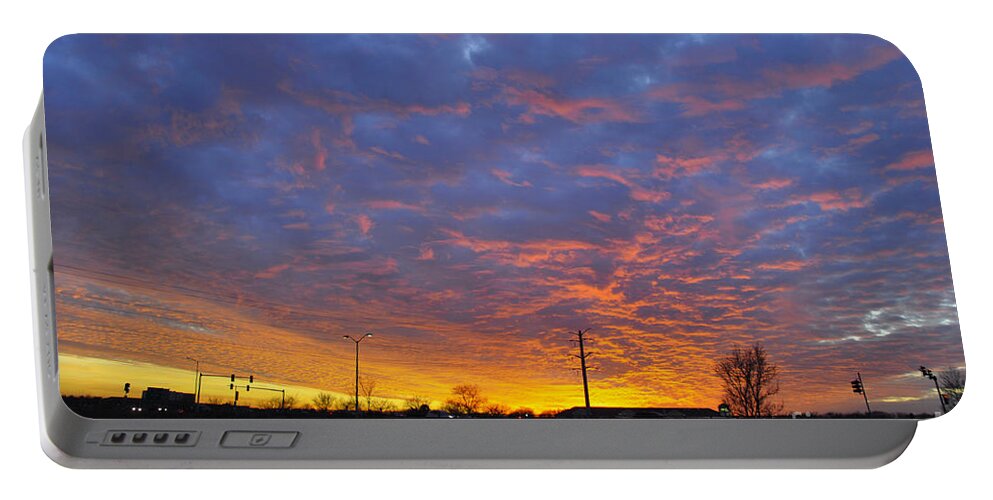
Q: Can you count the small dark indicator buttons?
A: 4